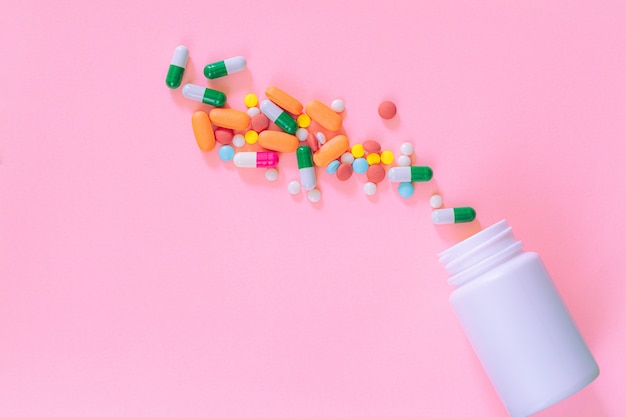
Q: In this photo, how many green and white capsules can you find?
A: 7